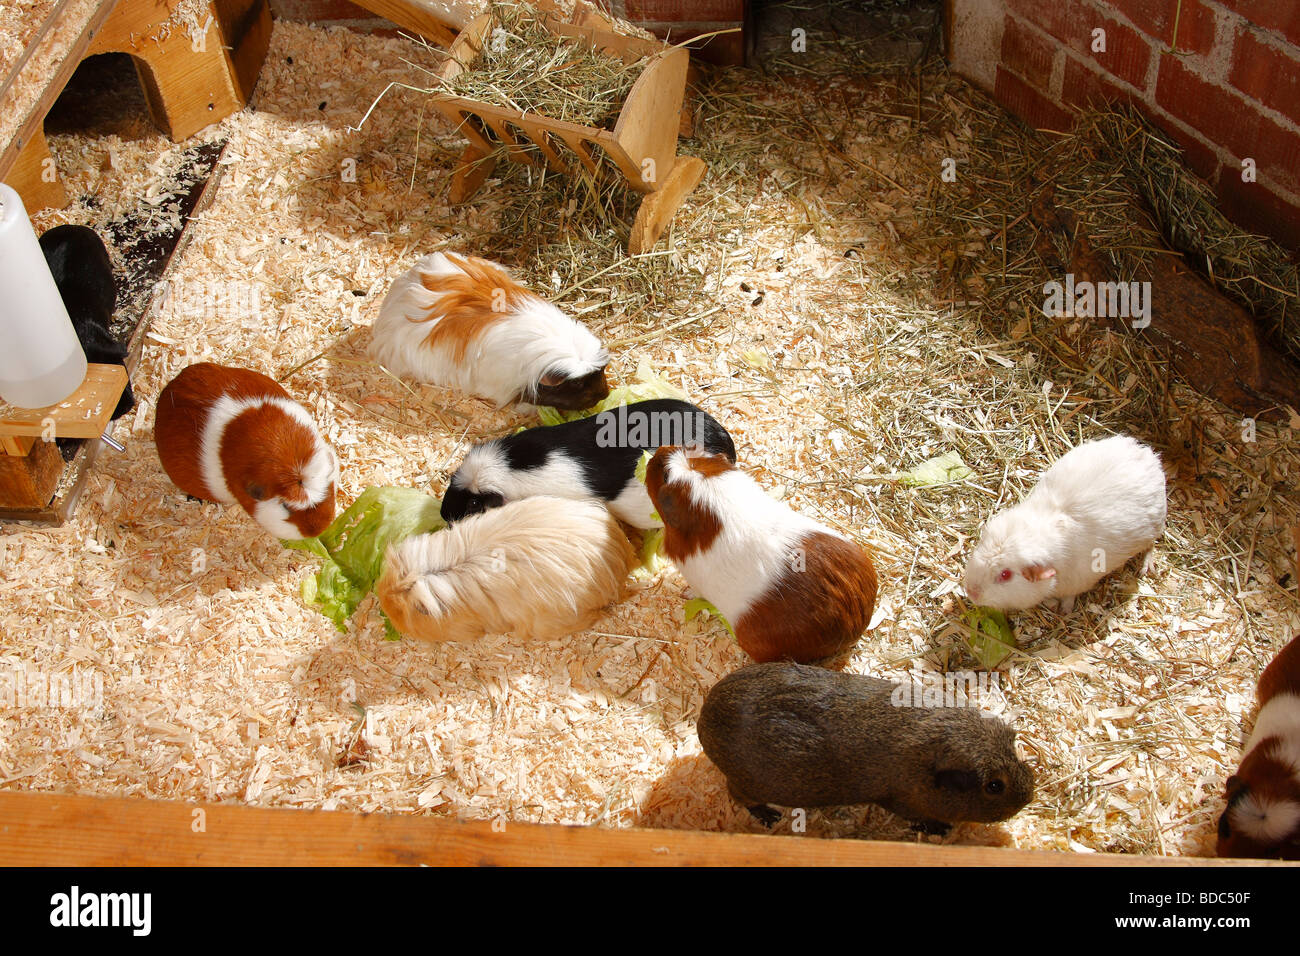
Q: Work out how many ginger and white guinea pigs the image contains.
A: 4